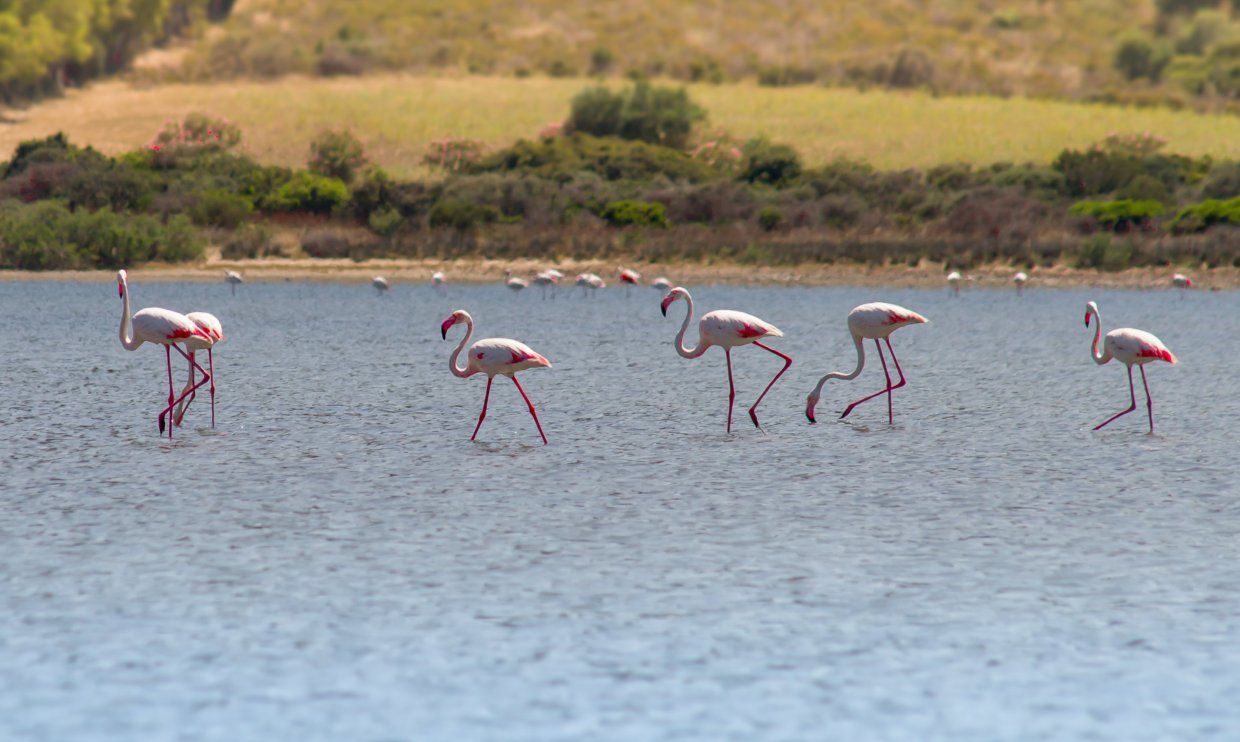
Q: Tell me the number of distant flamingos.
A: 13